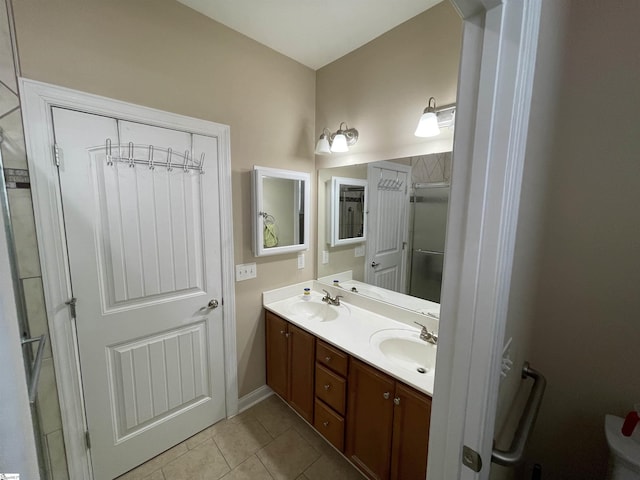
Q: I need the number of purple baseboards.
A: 0